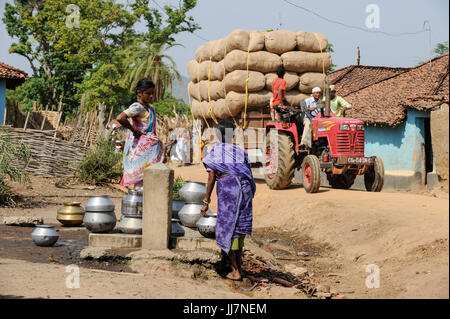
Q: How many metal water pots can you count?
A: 11